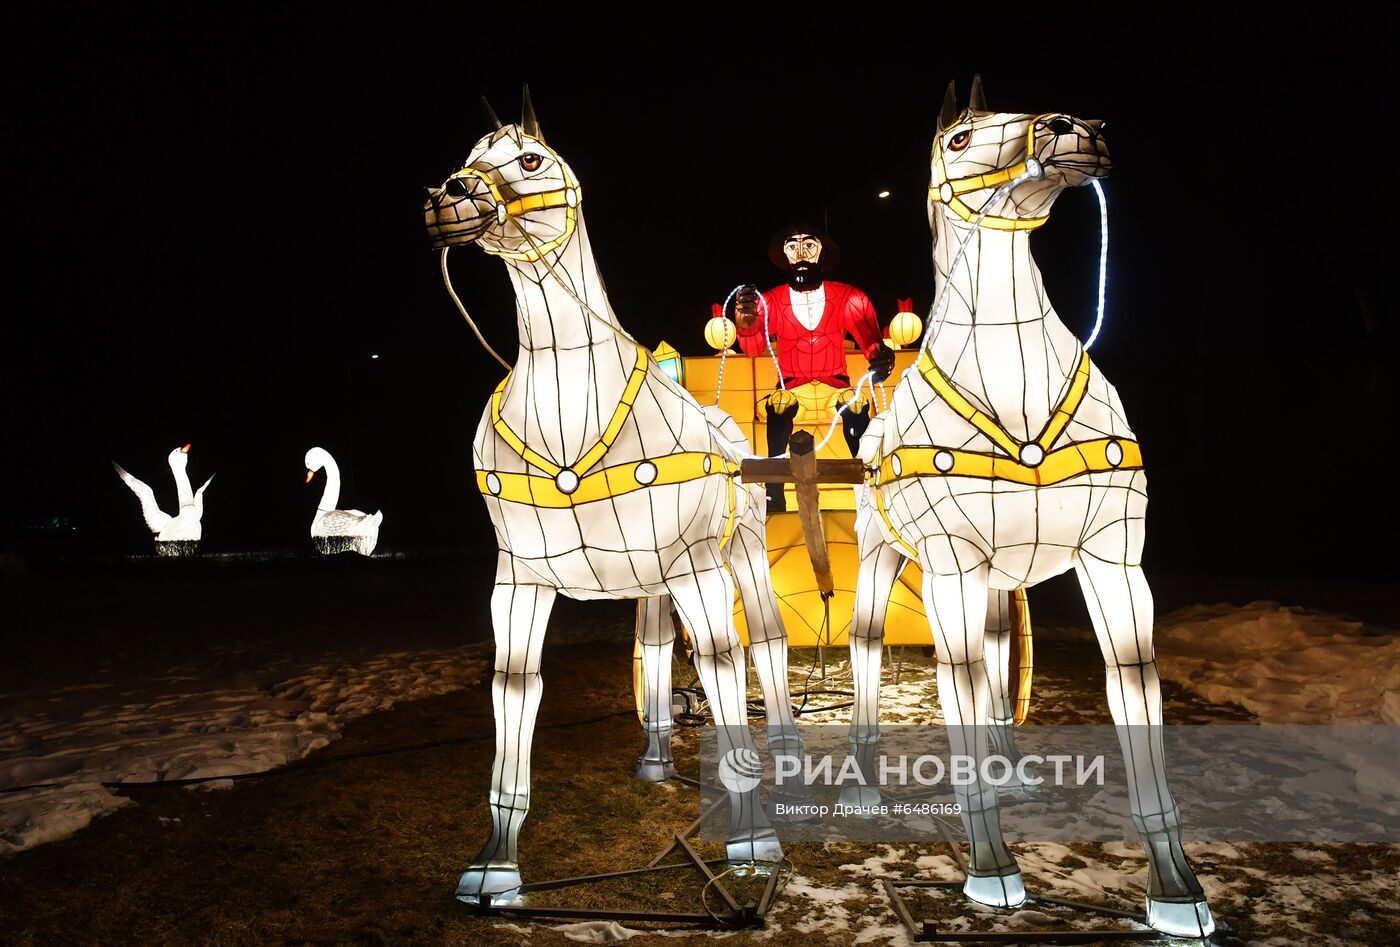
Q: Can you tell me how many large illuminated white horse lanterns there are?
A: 2